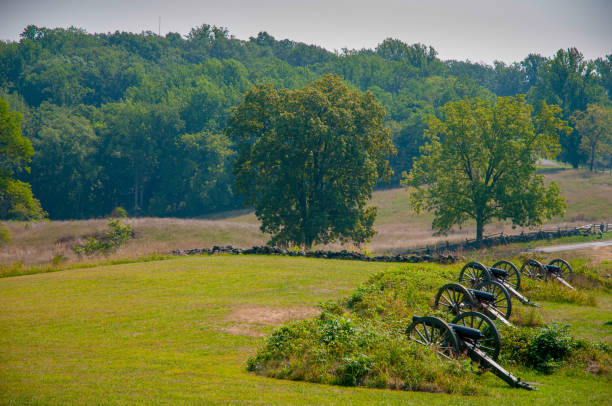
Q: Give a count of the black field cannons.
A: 4